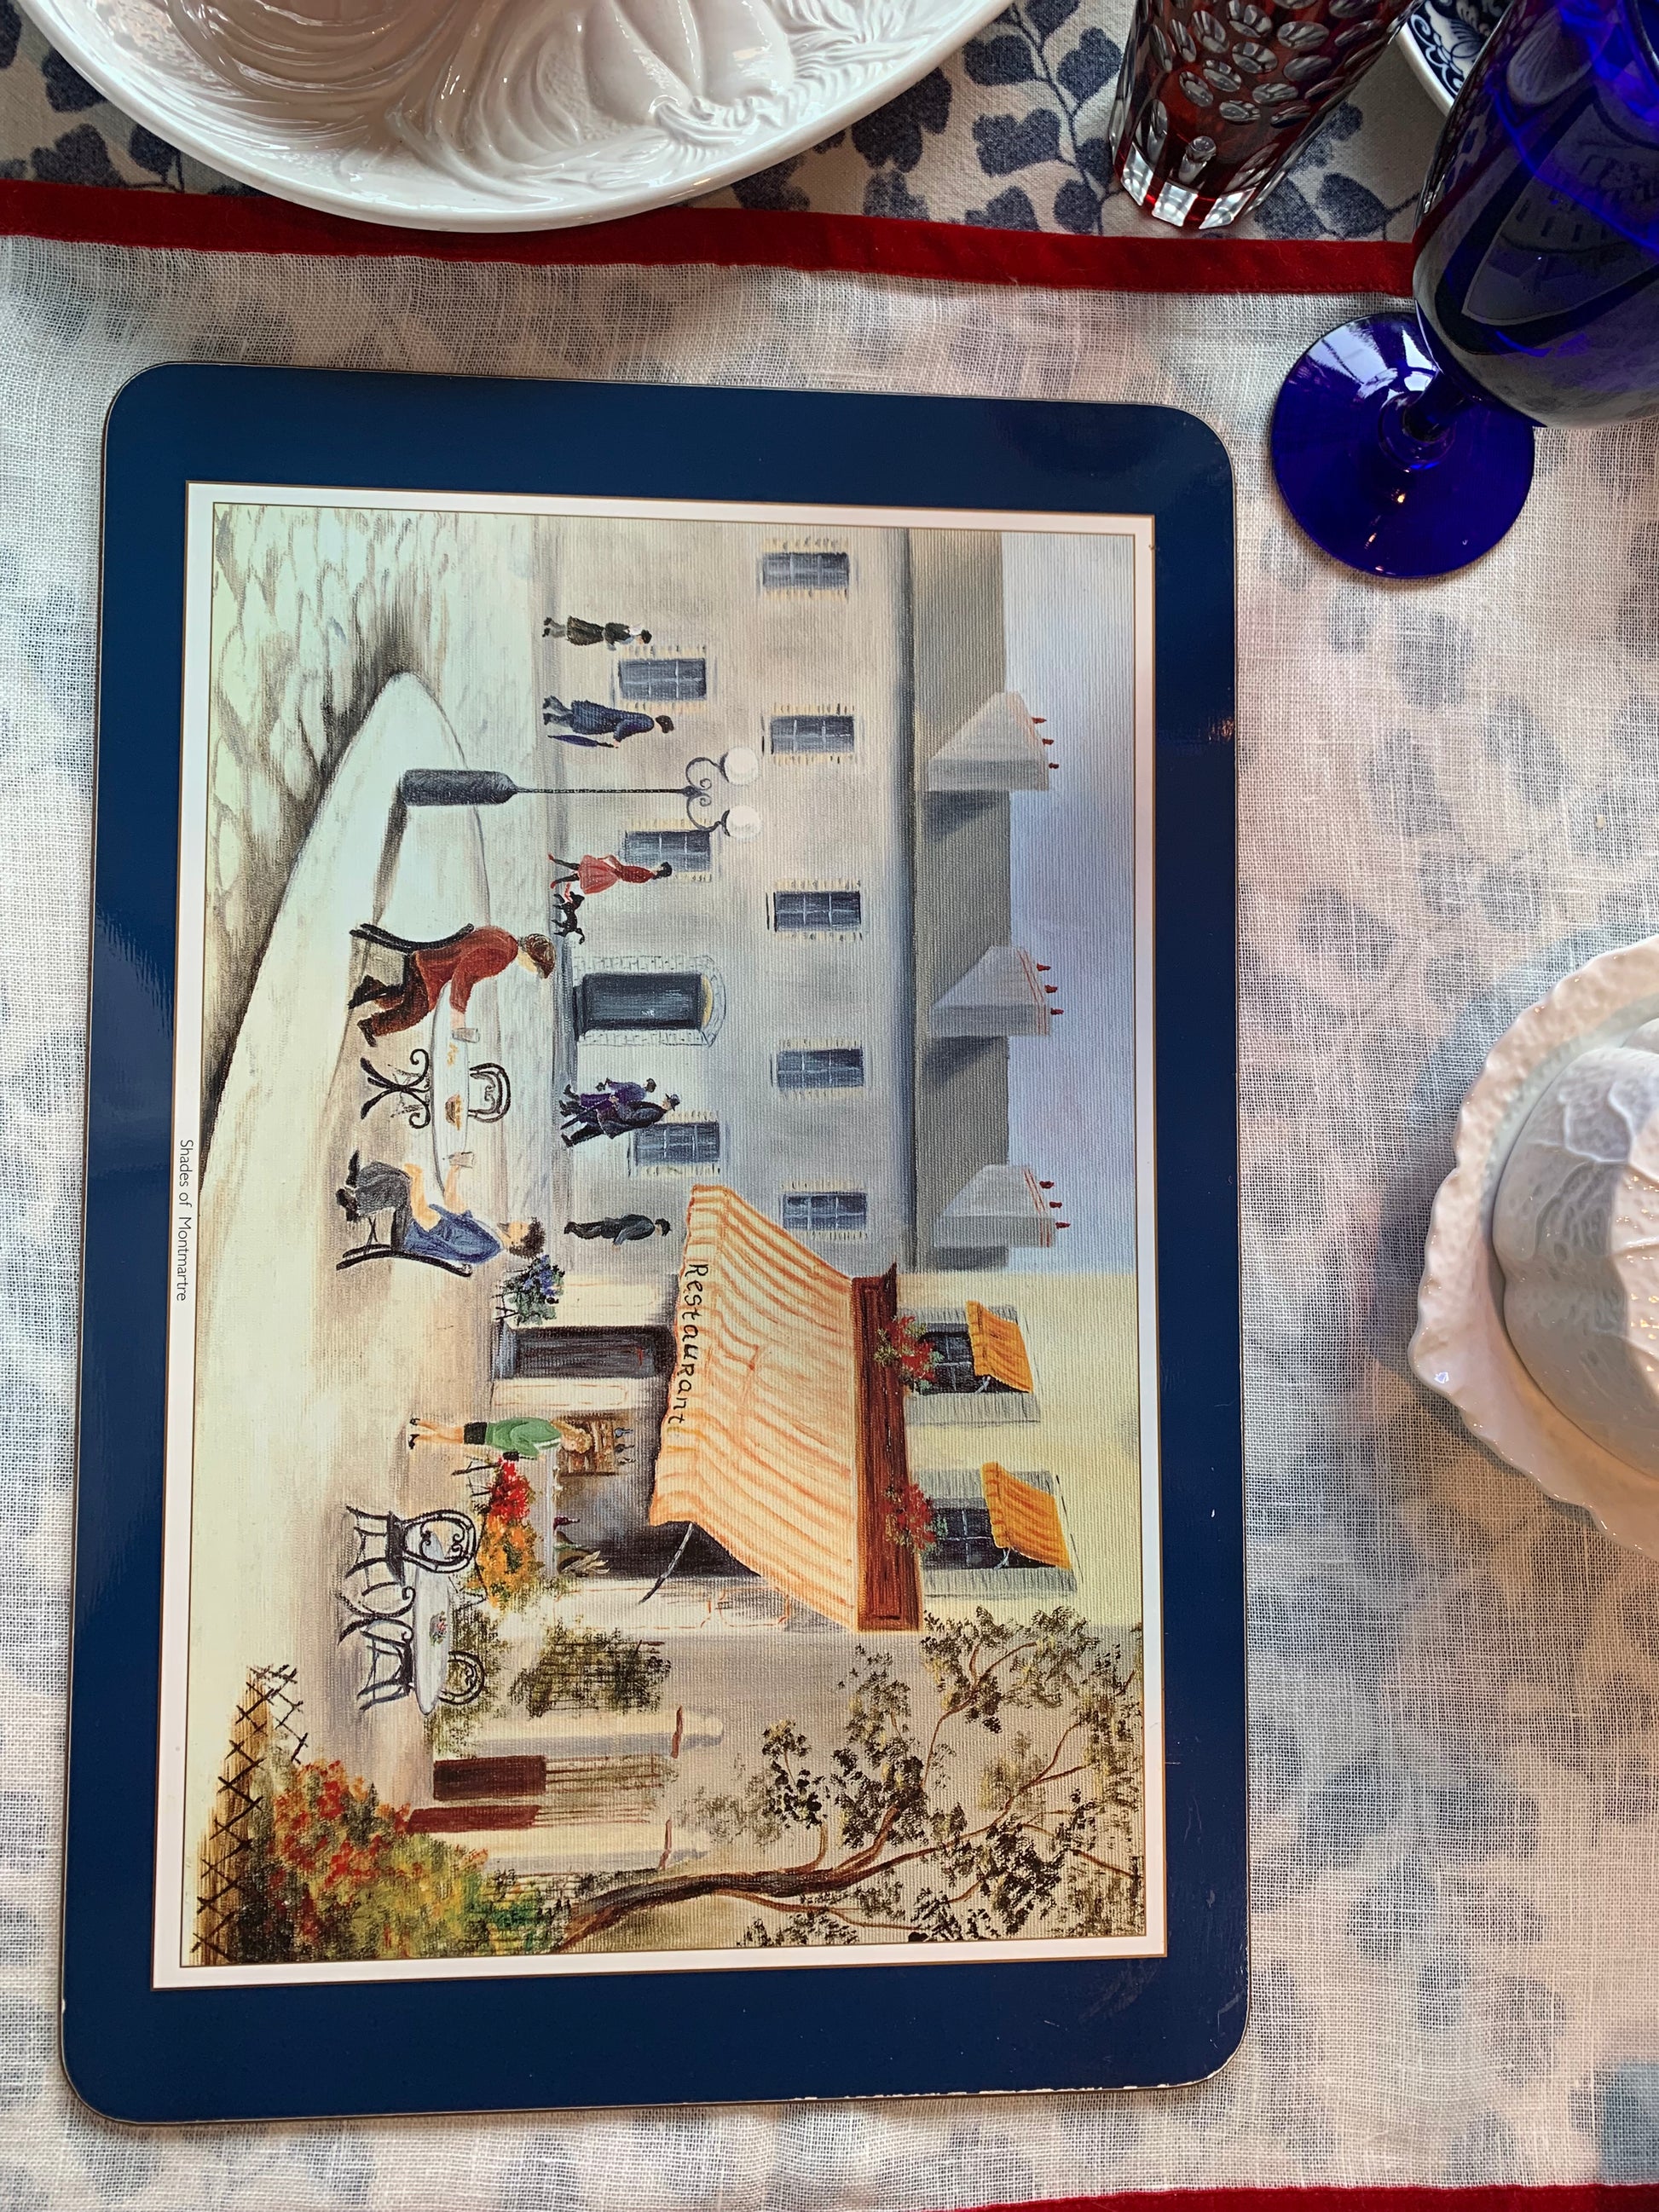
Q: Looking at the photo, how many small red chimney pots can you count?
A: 9